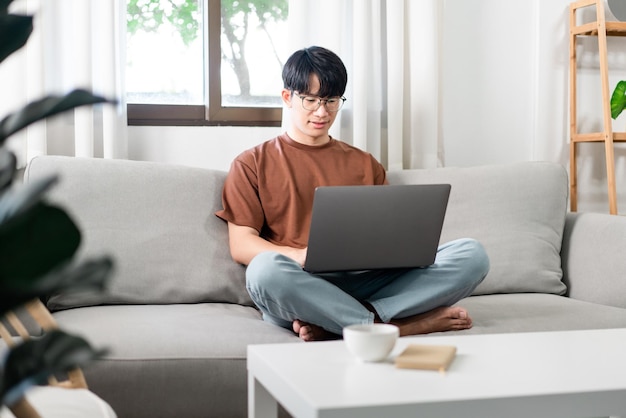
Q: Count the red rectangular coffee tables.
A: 0